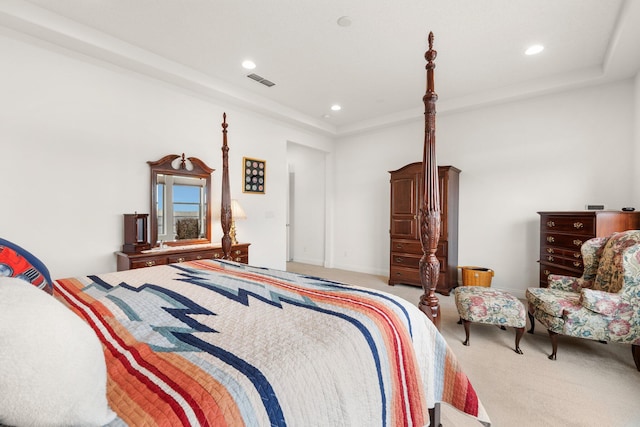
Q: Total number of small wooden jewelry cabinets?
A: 1